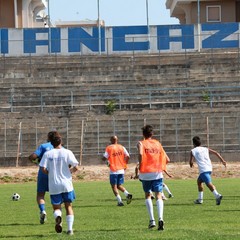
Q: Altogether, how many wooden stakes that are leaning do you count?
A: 2